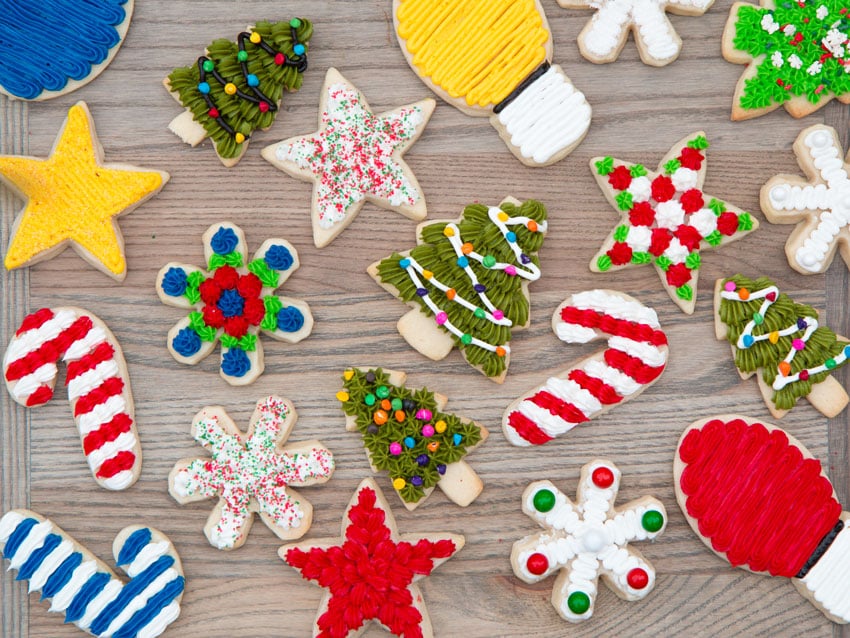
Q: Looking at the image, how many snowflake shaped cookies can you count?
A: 5